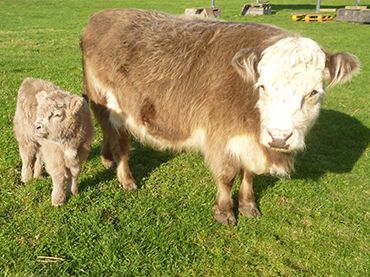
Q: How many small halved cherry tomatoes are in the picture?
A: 0